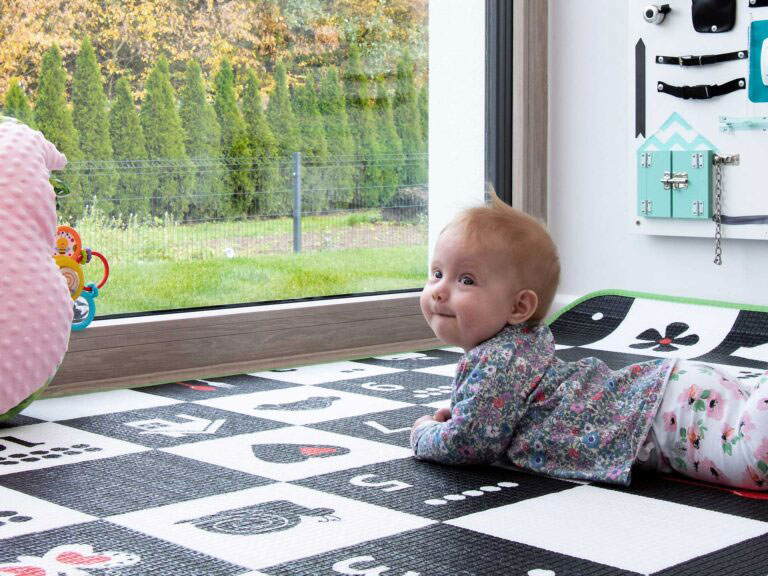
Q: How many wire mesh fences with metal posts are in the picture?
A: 1